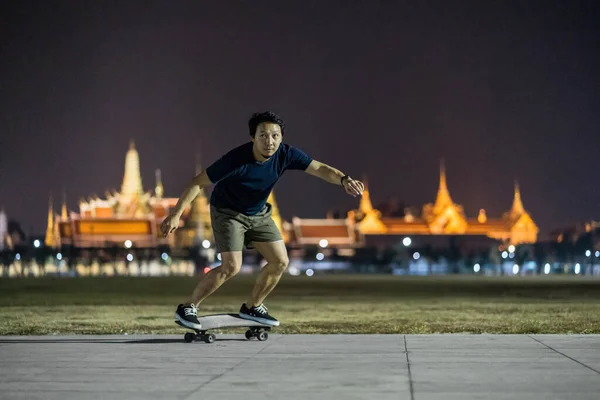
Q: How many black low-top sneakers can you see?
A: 2